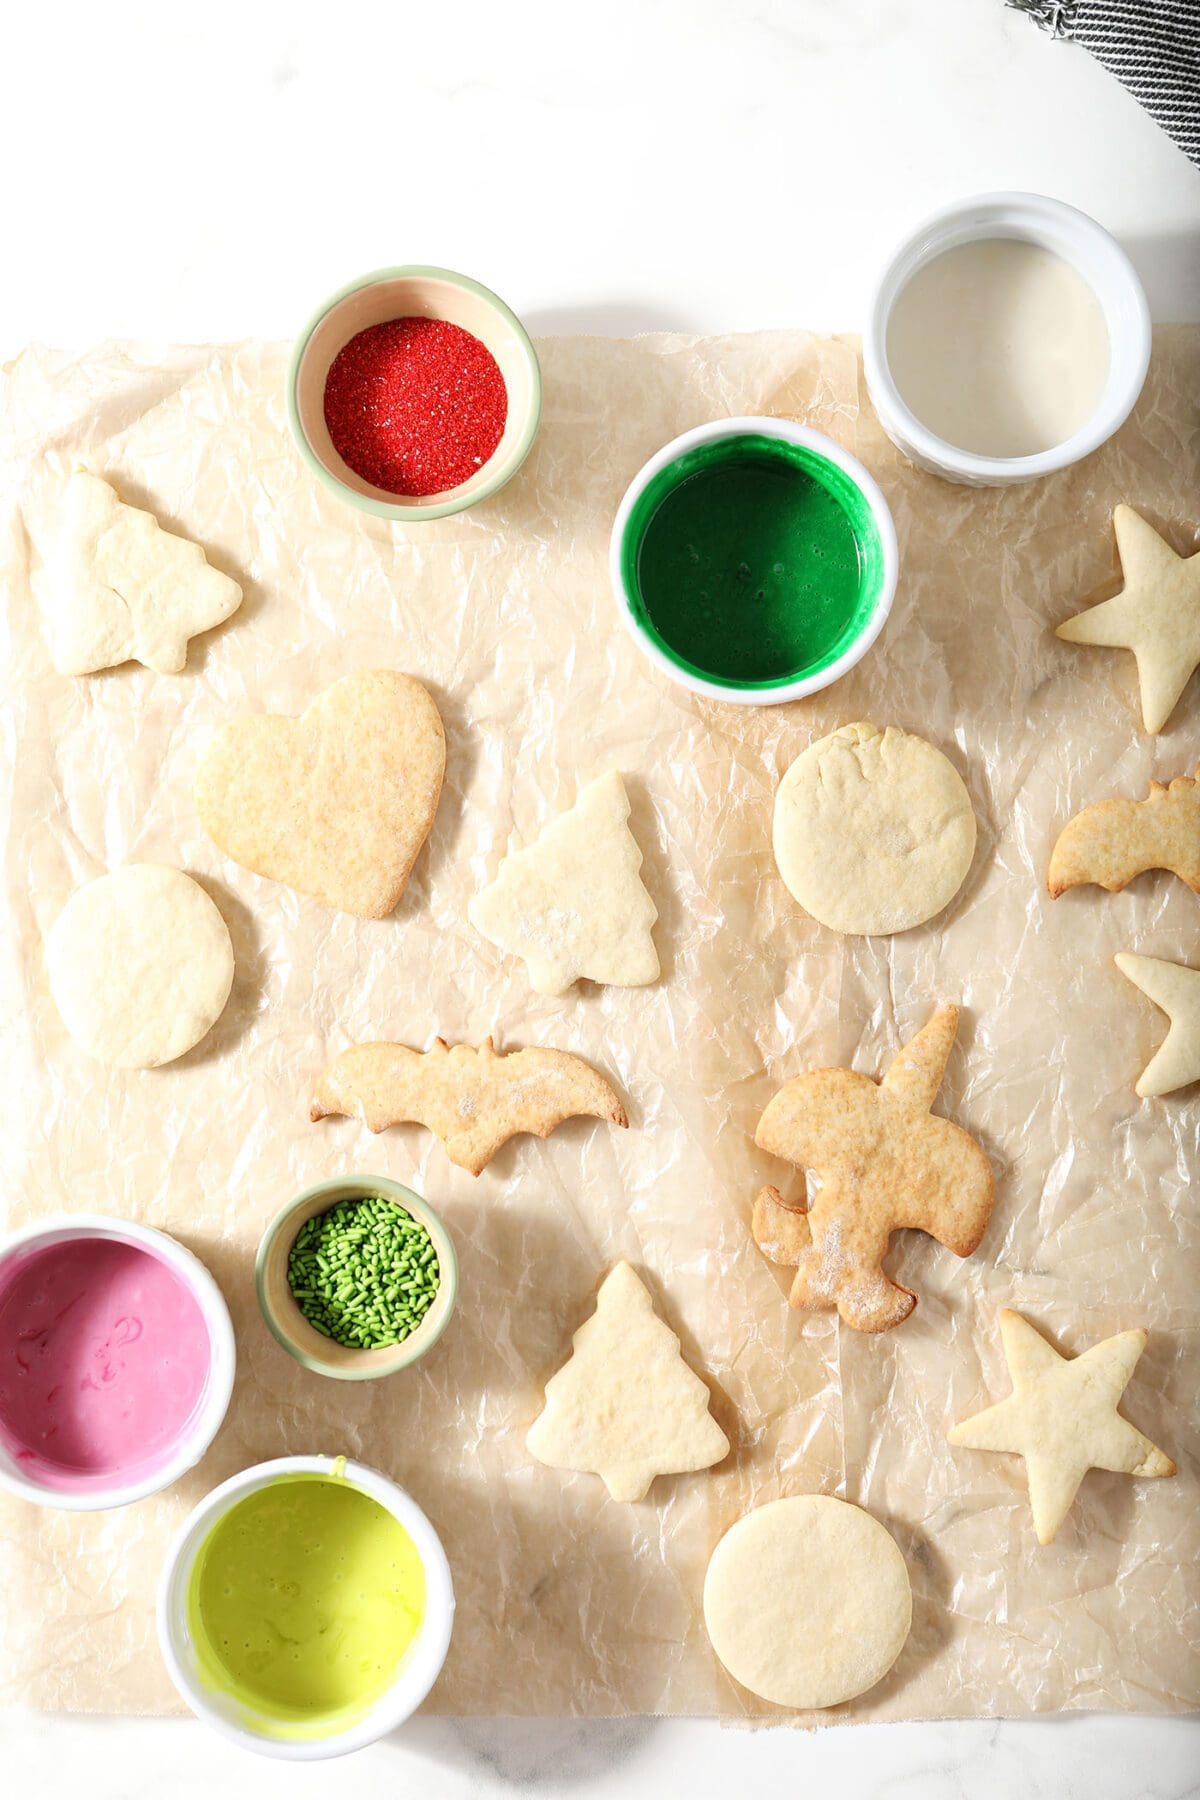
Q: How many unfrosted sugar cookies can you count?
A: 13